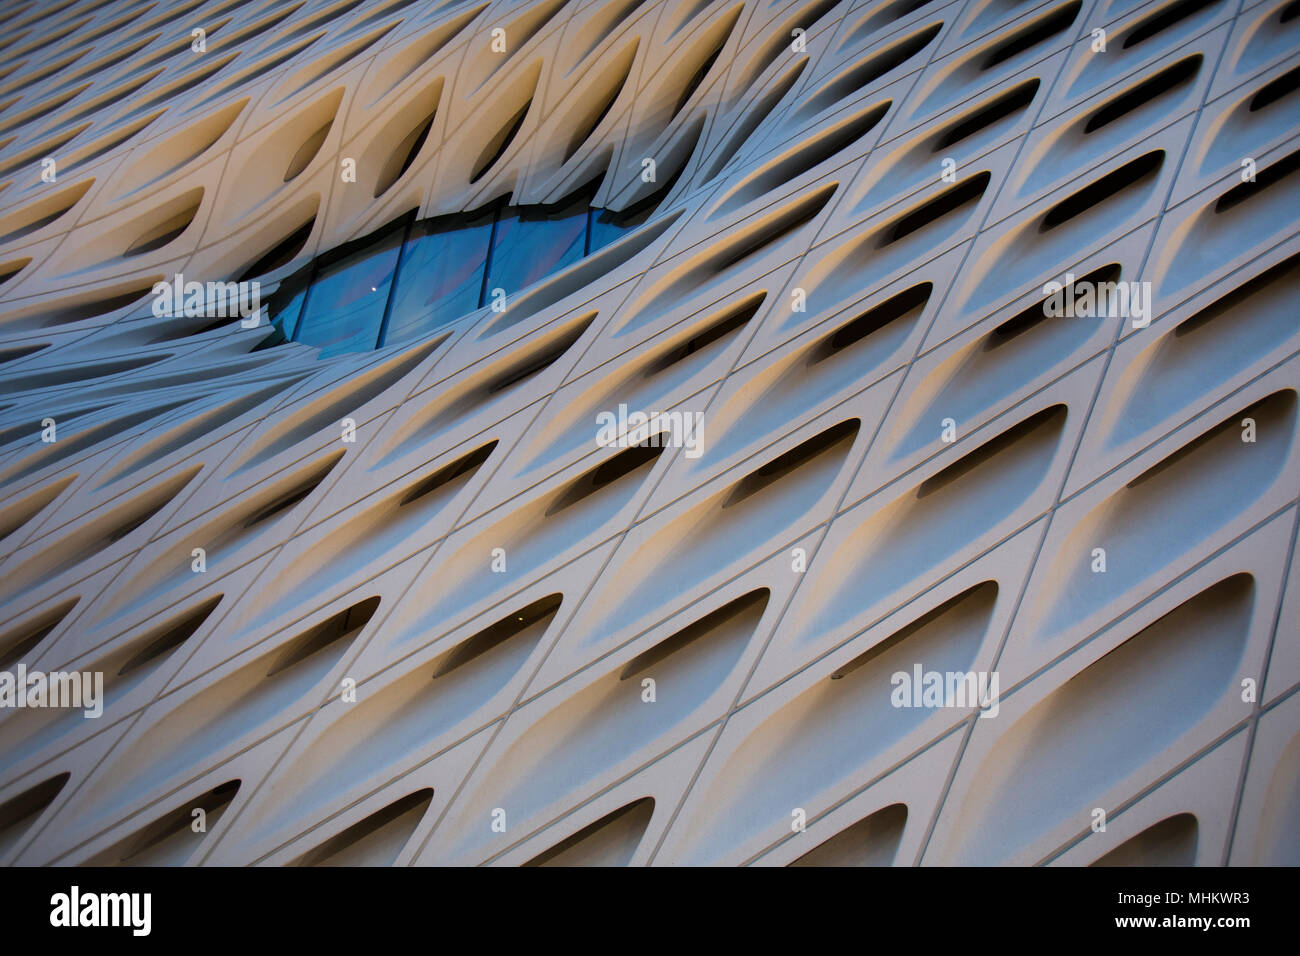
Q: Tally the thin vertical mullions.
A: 4